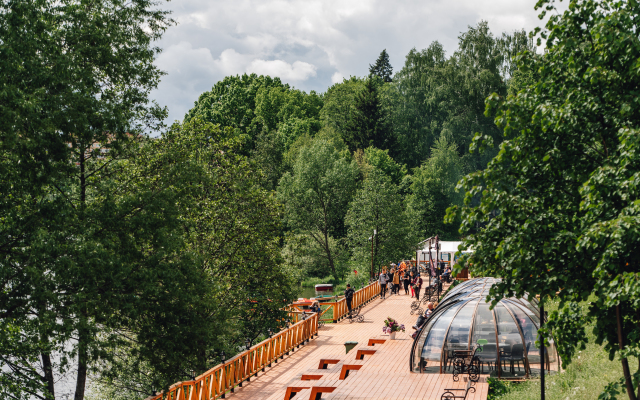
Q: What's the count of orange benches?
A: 7